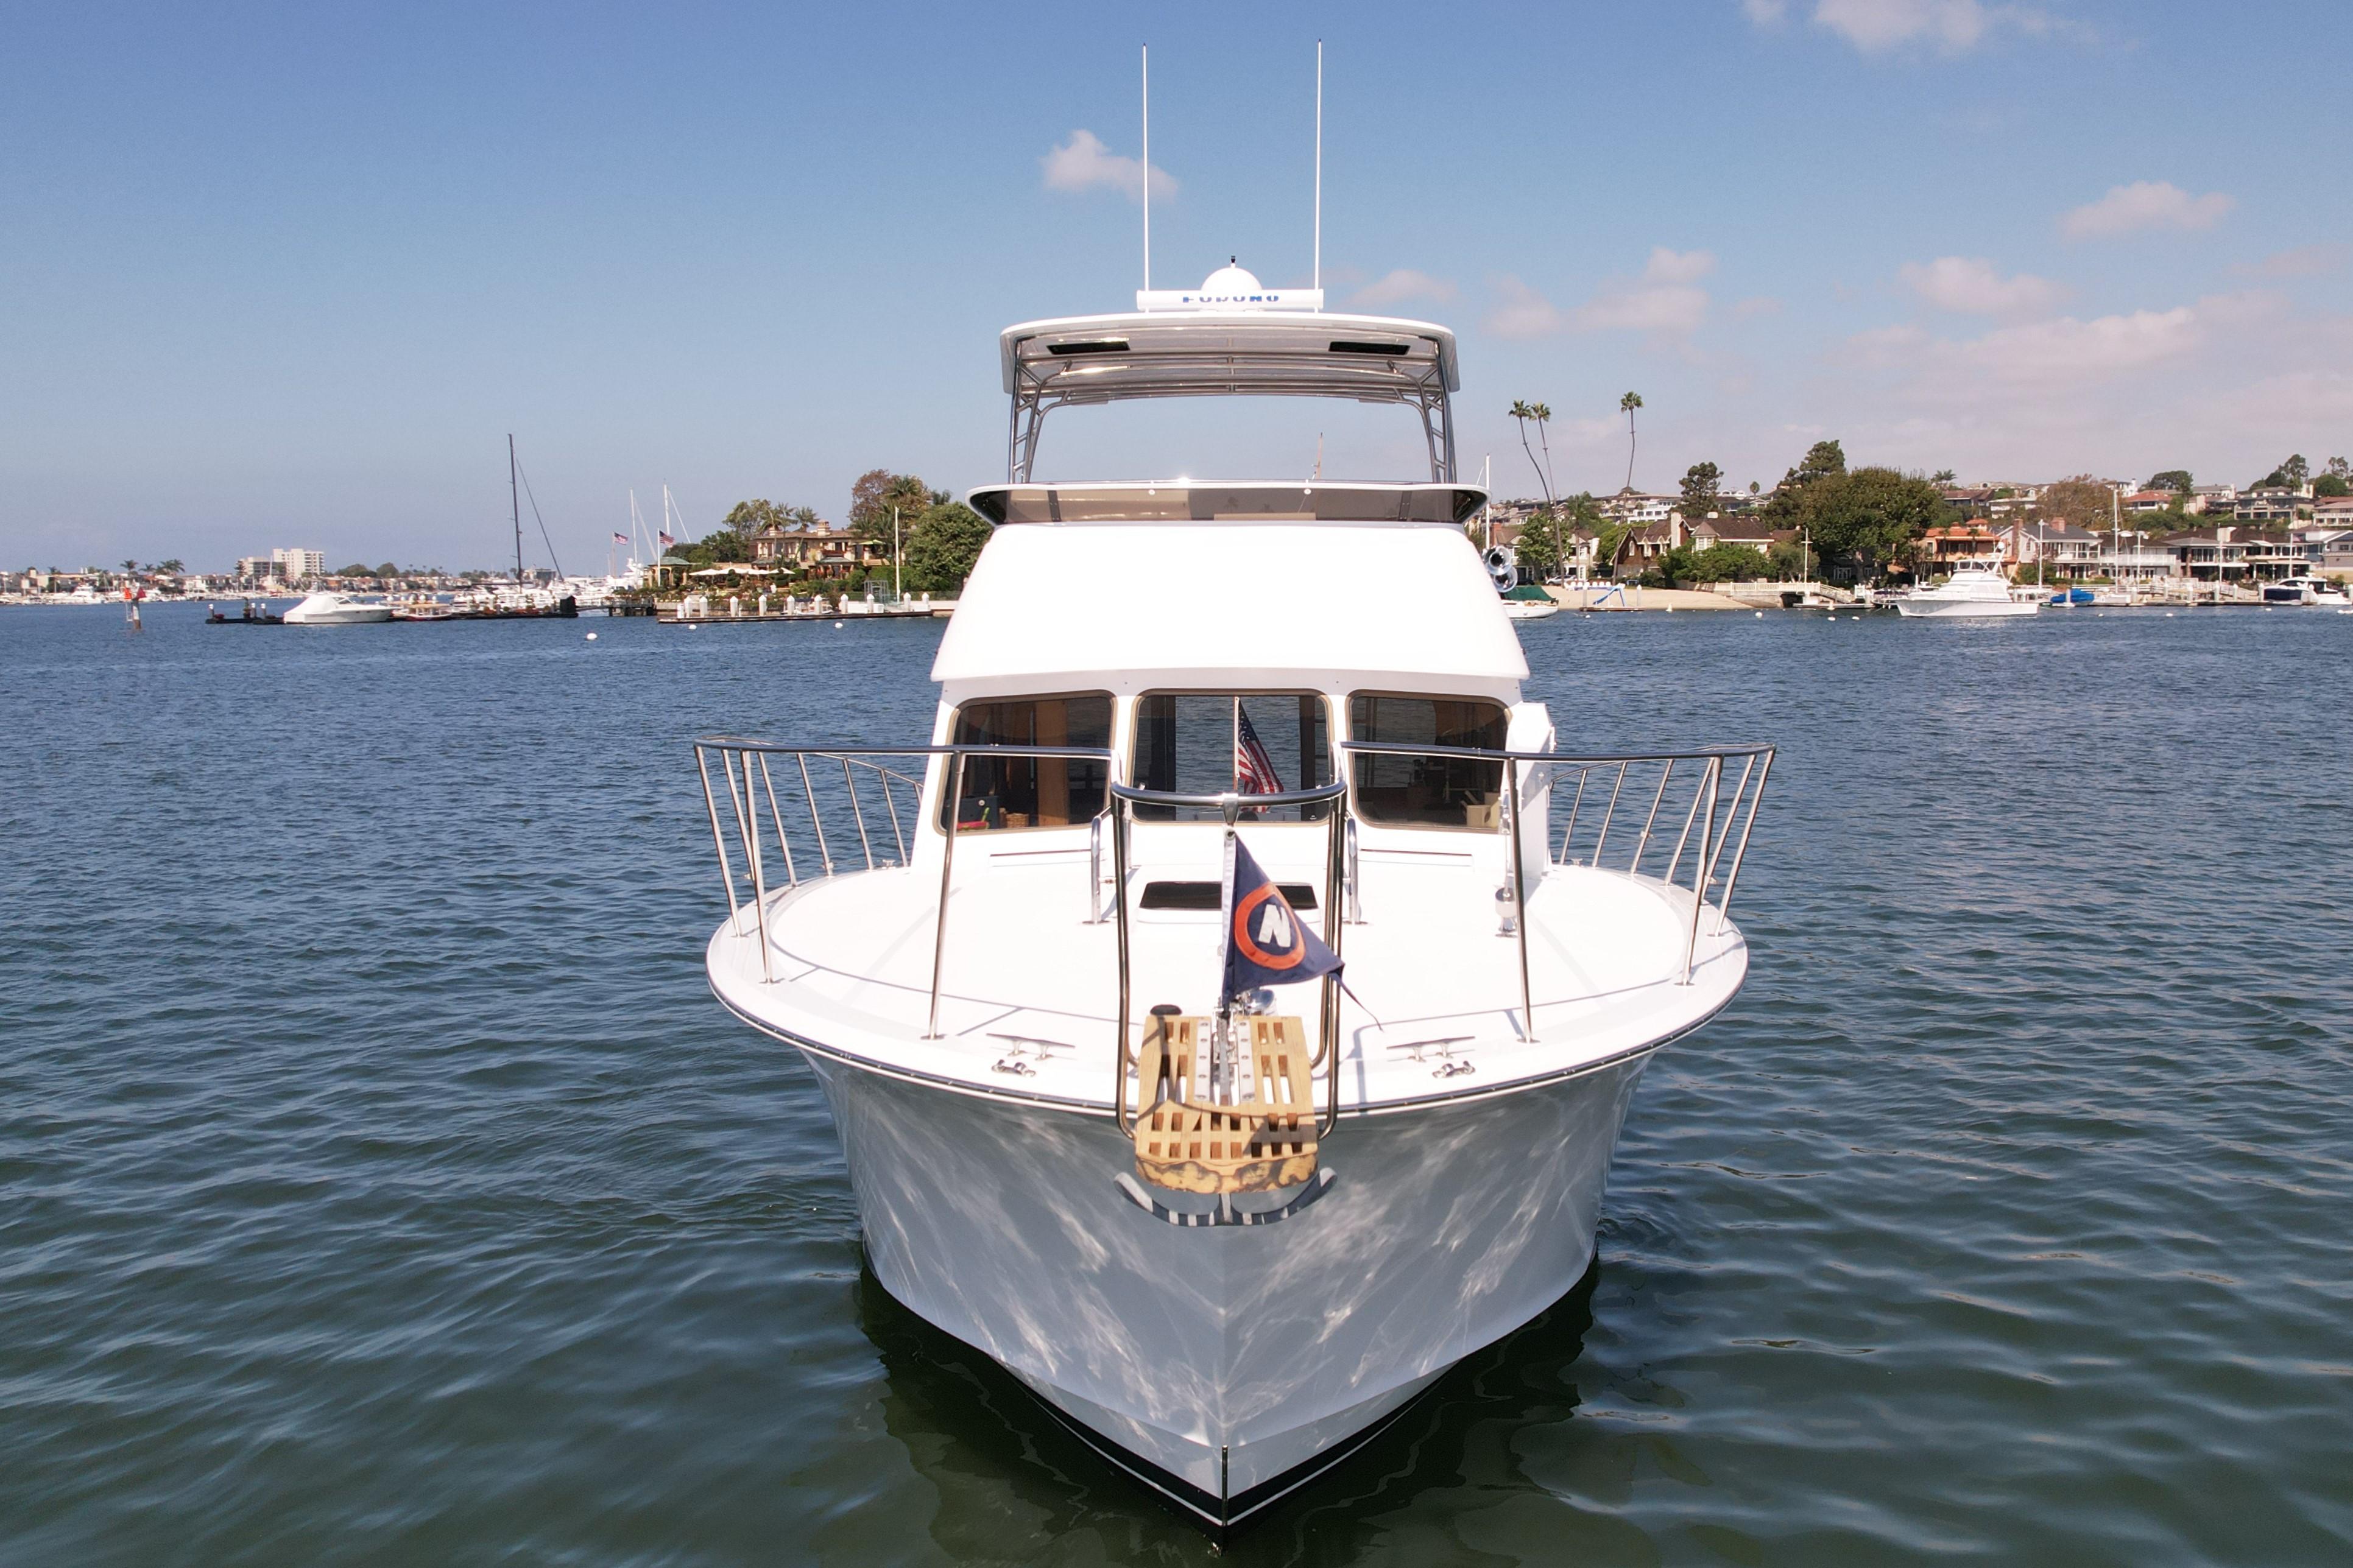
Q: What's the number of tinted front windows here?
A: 3